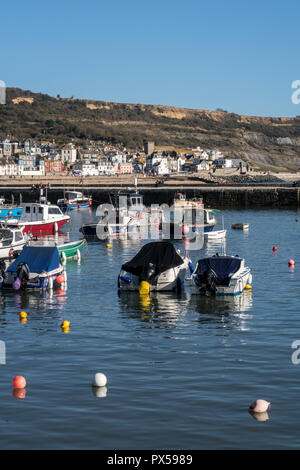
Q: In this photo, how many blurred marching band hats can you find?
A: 0